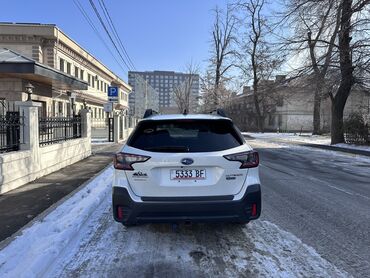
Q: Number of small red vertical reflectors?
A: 2